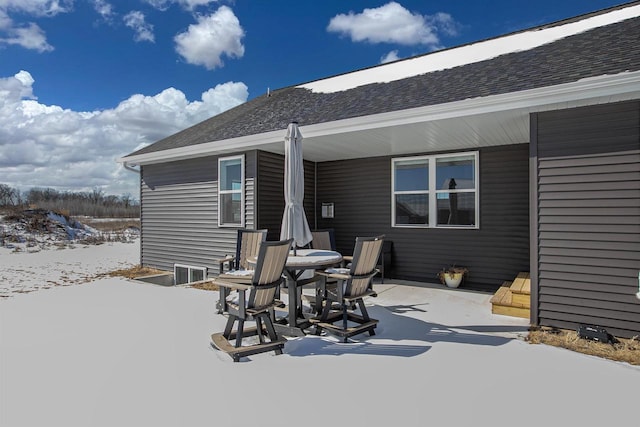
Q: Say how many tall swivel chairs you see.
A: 4